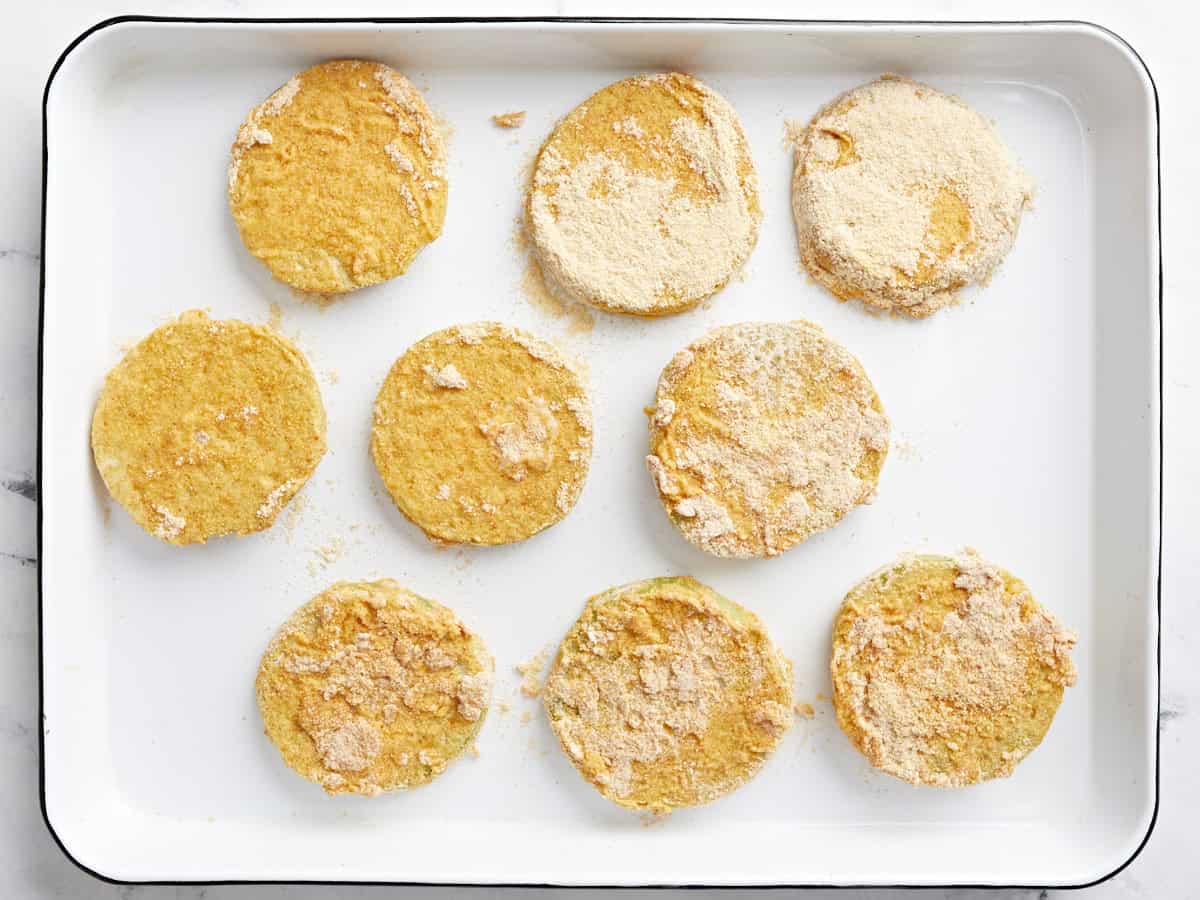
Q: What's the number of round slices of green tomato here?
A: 9